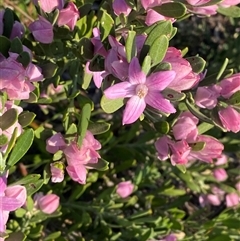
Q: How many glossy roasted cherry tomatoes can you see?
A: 0